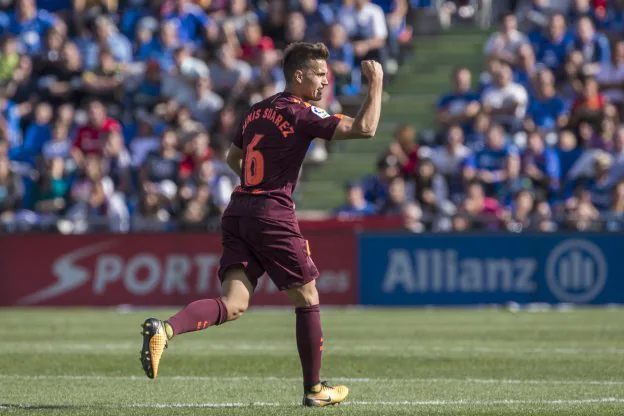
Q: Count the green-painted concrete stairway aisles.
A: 1